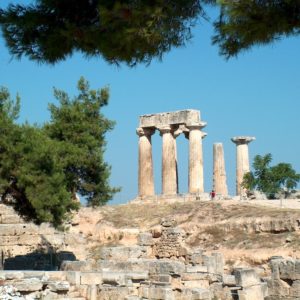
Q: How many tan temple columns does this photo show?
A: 5